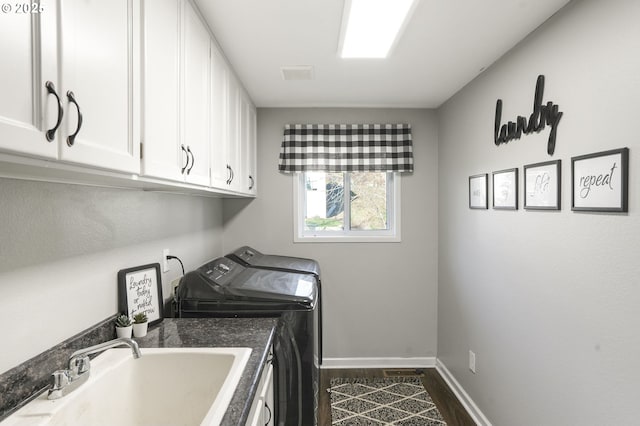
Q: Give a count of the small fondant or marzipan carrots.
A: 0